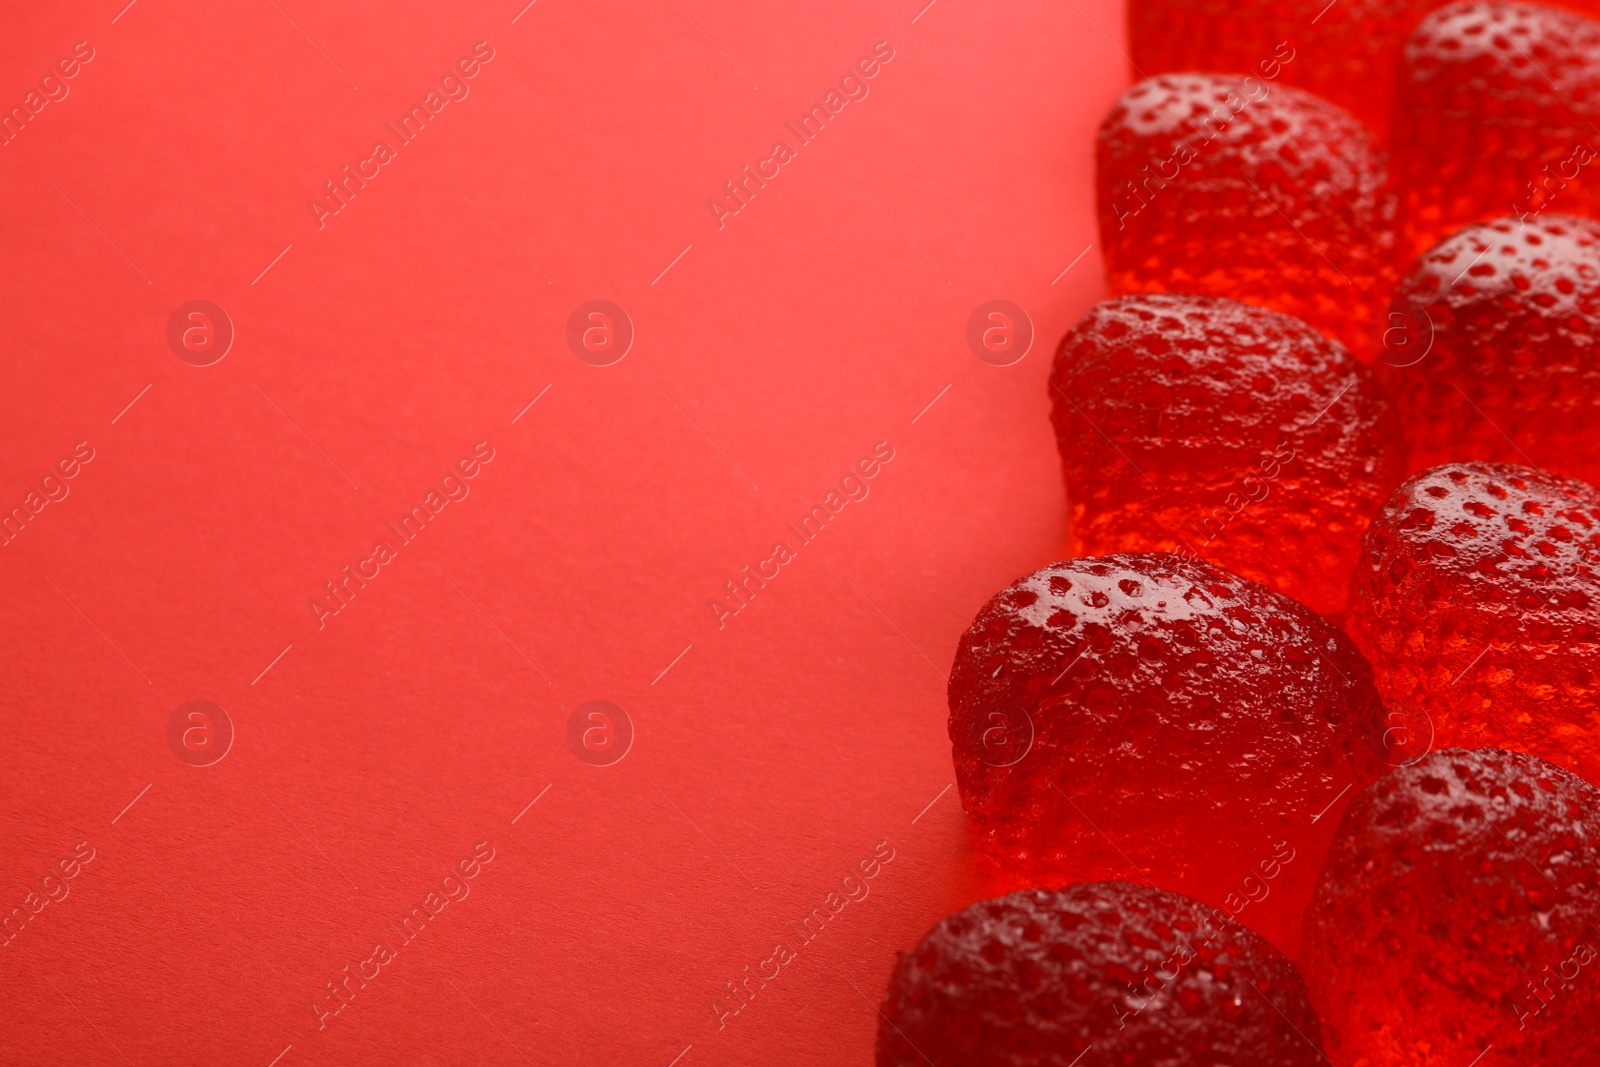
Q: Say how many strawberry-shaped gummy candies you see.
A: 9